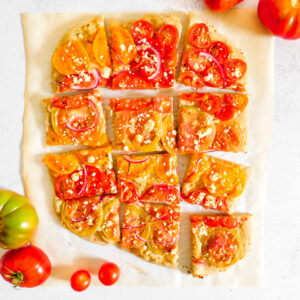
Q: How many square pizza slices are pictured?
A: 12